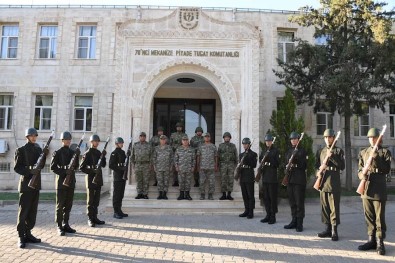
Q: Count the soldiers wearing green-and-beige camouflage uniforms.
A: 8